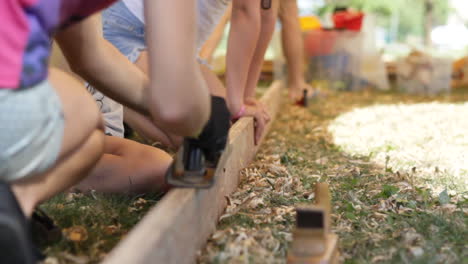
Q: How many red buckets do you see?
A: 1